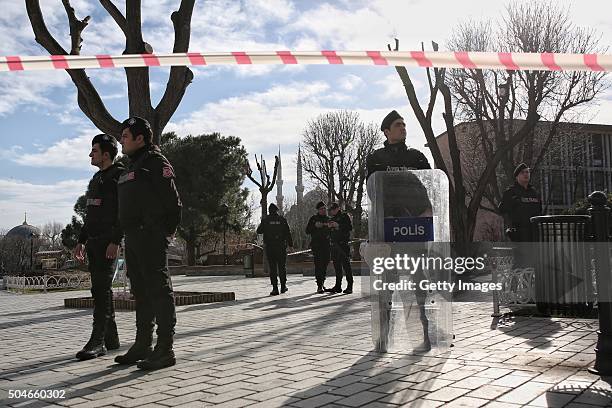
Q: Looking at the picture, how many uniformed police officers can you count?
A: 7